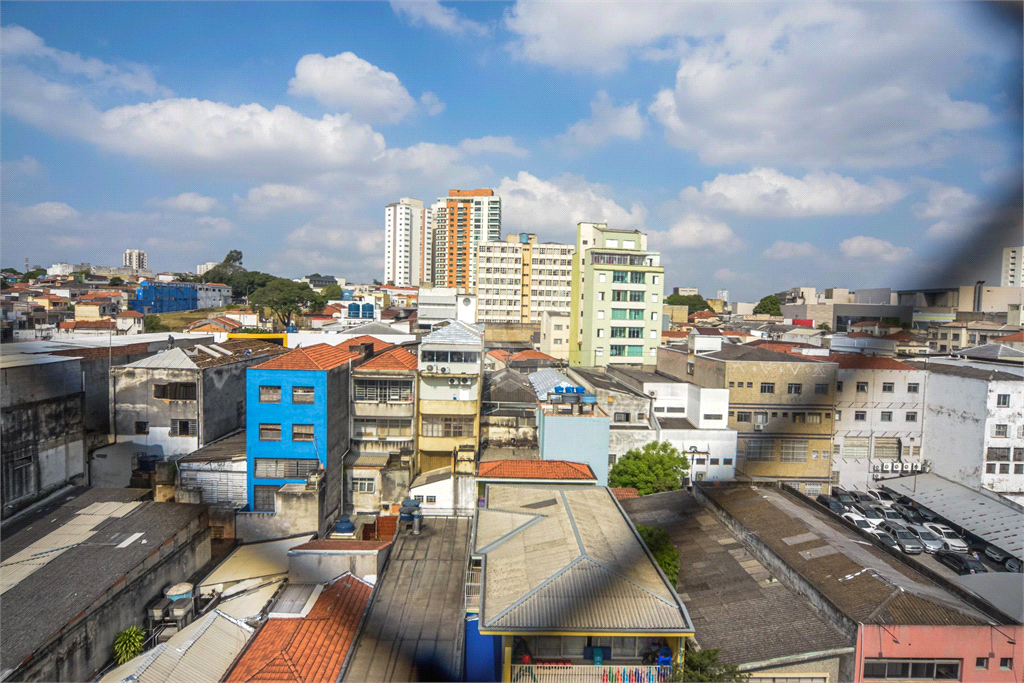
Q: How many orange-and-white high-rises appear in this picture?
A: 1